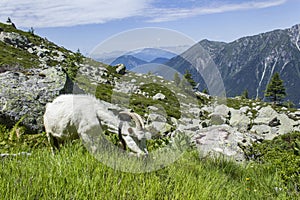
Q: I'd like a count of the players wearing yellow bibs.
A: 0